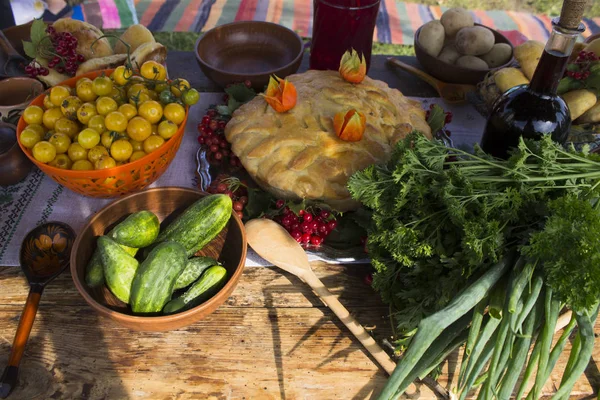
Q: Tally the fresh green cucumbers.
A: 7